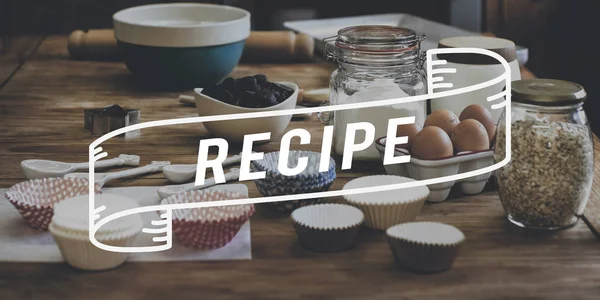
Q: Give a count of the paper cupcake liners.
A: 7